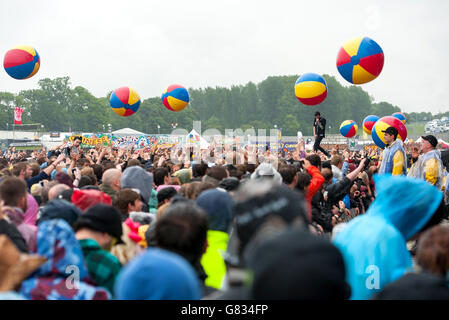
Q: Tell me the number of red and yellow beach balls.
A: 9